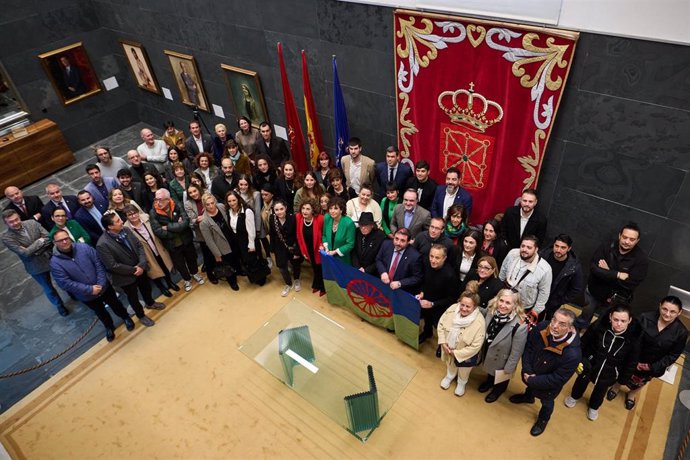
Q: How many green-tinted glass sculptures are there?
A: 2